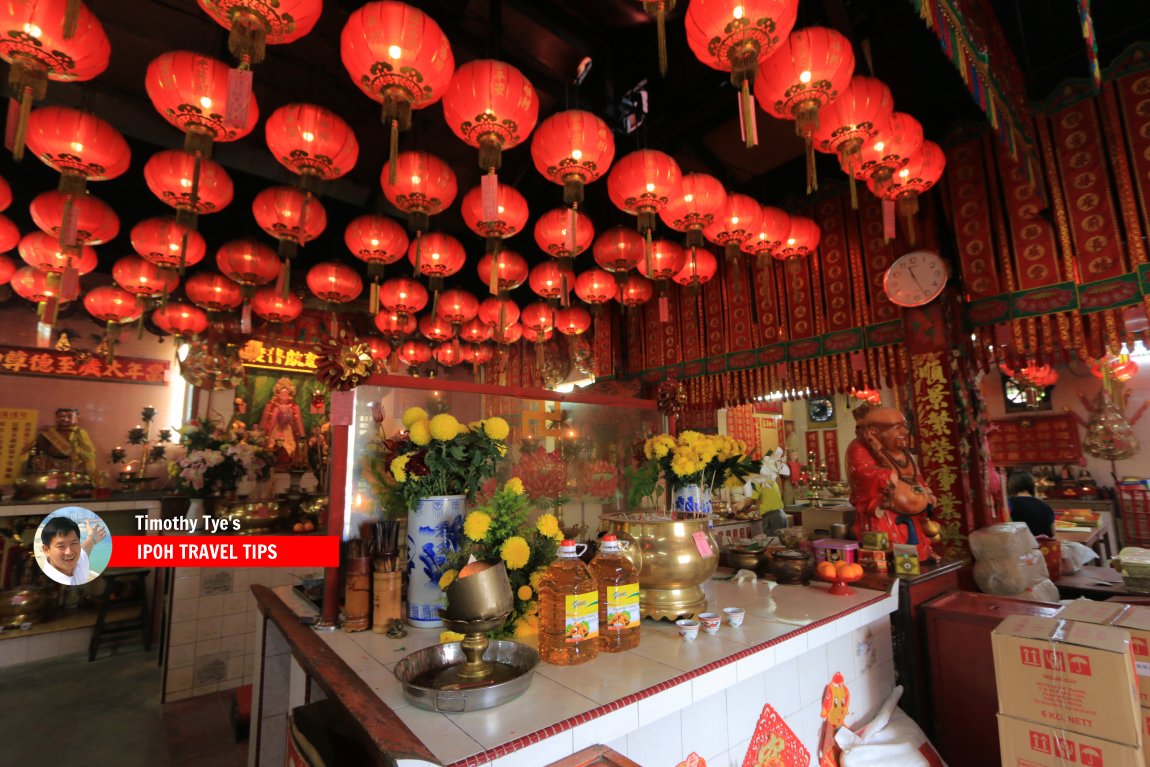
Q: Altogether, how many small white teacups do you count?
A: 3